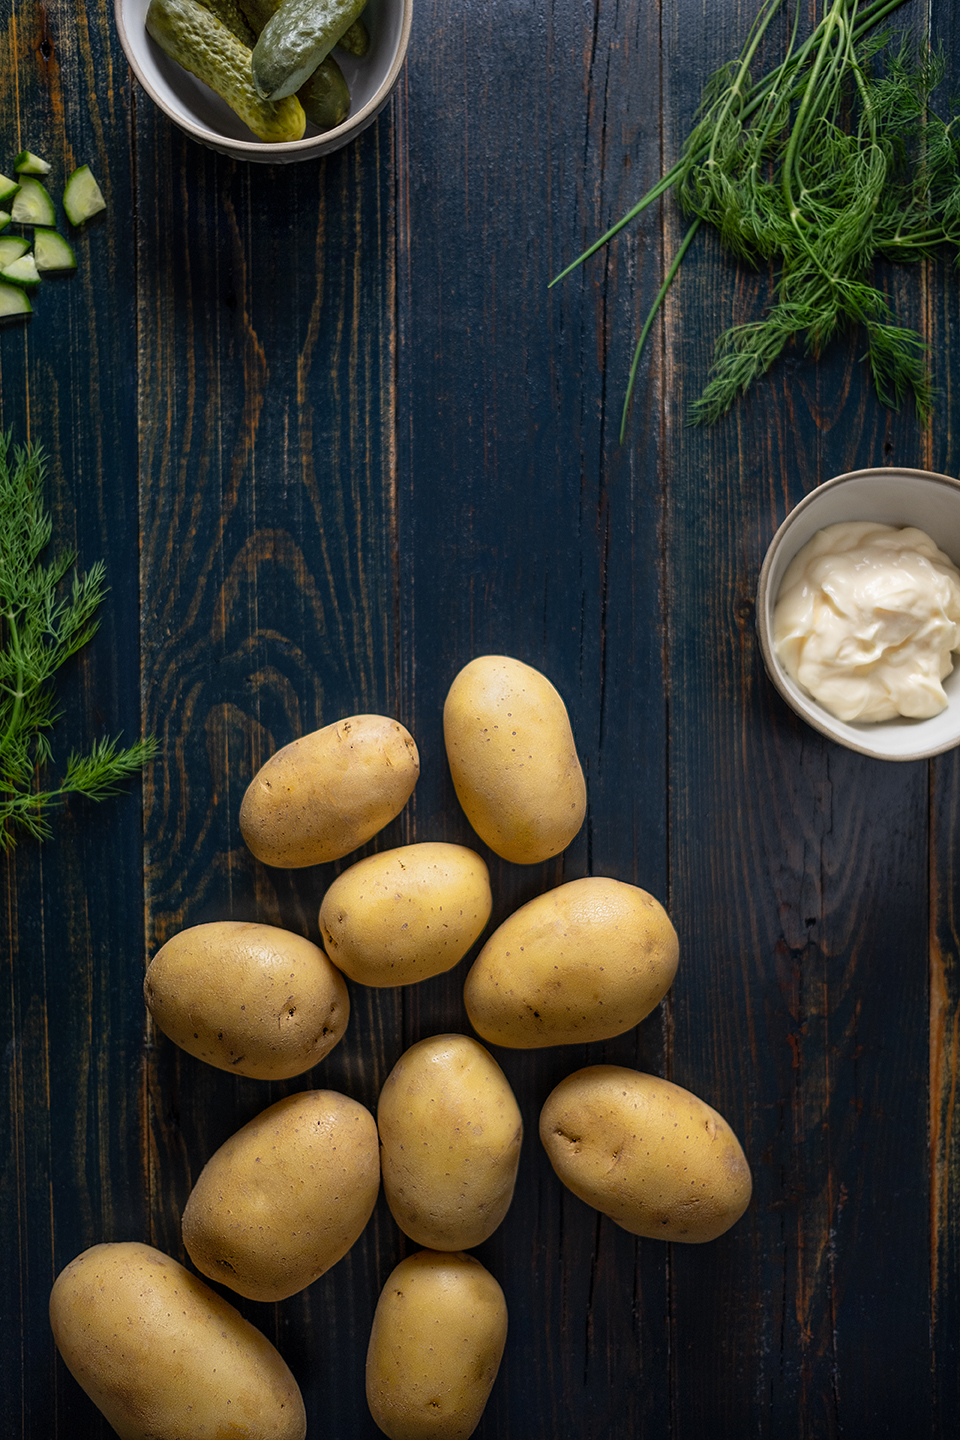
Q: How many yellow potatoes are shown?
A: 10